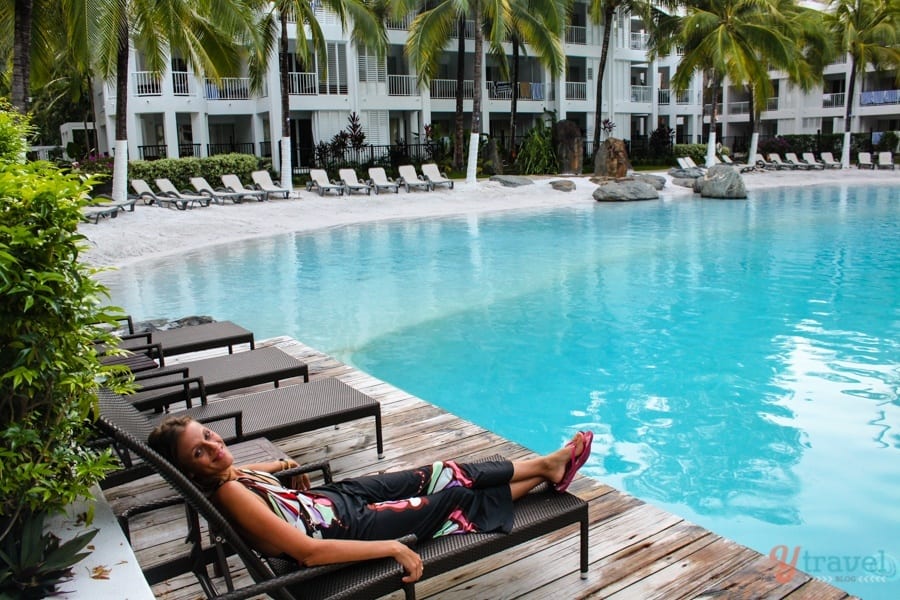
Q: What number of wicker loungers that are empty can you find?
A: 3